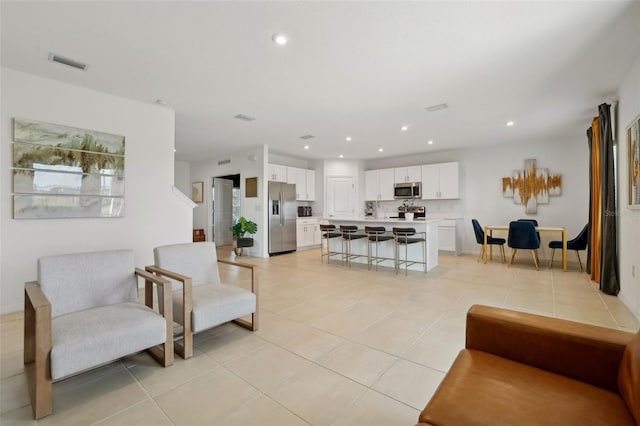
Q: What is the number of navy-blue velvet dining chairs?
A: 4